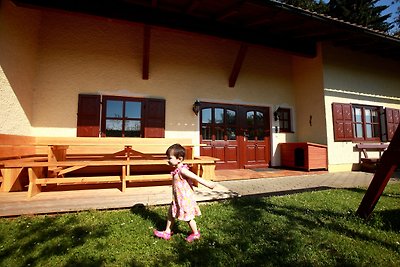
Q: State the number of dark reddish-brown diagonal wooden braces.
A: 2